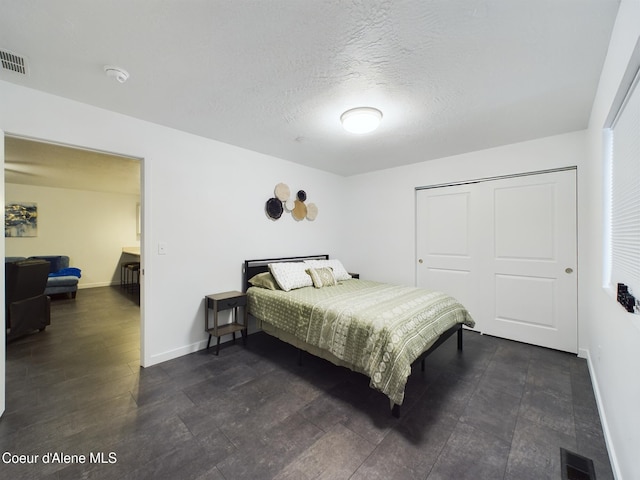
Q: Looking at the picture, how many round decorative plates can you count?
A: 6